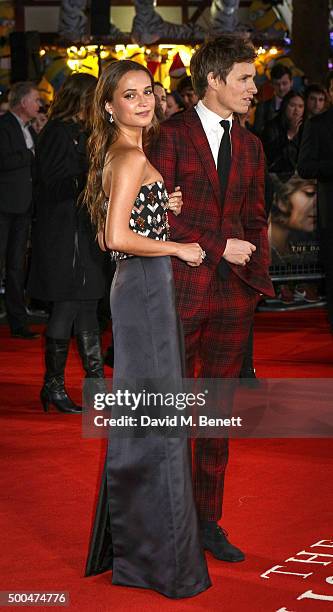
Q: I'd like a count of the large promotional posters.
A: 1